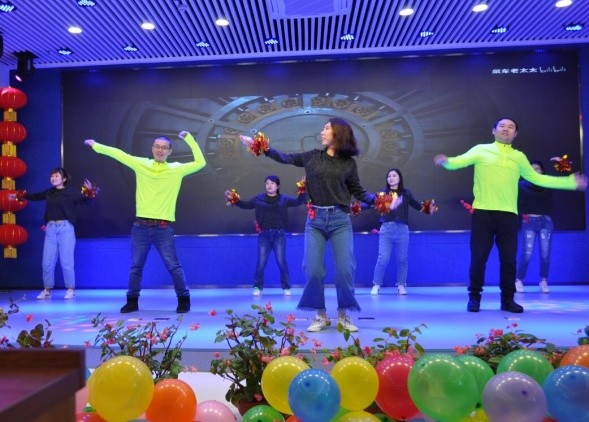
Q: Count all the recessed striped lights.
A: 10